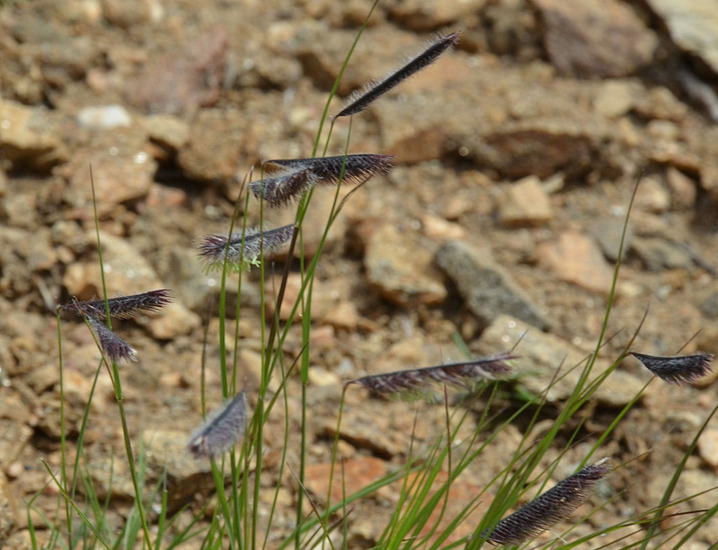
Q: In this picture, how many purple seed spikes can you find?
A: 10